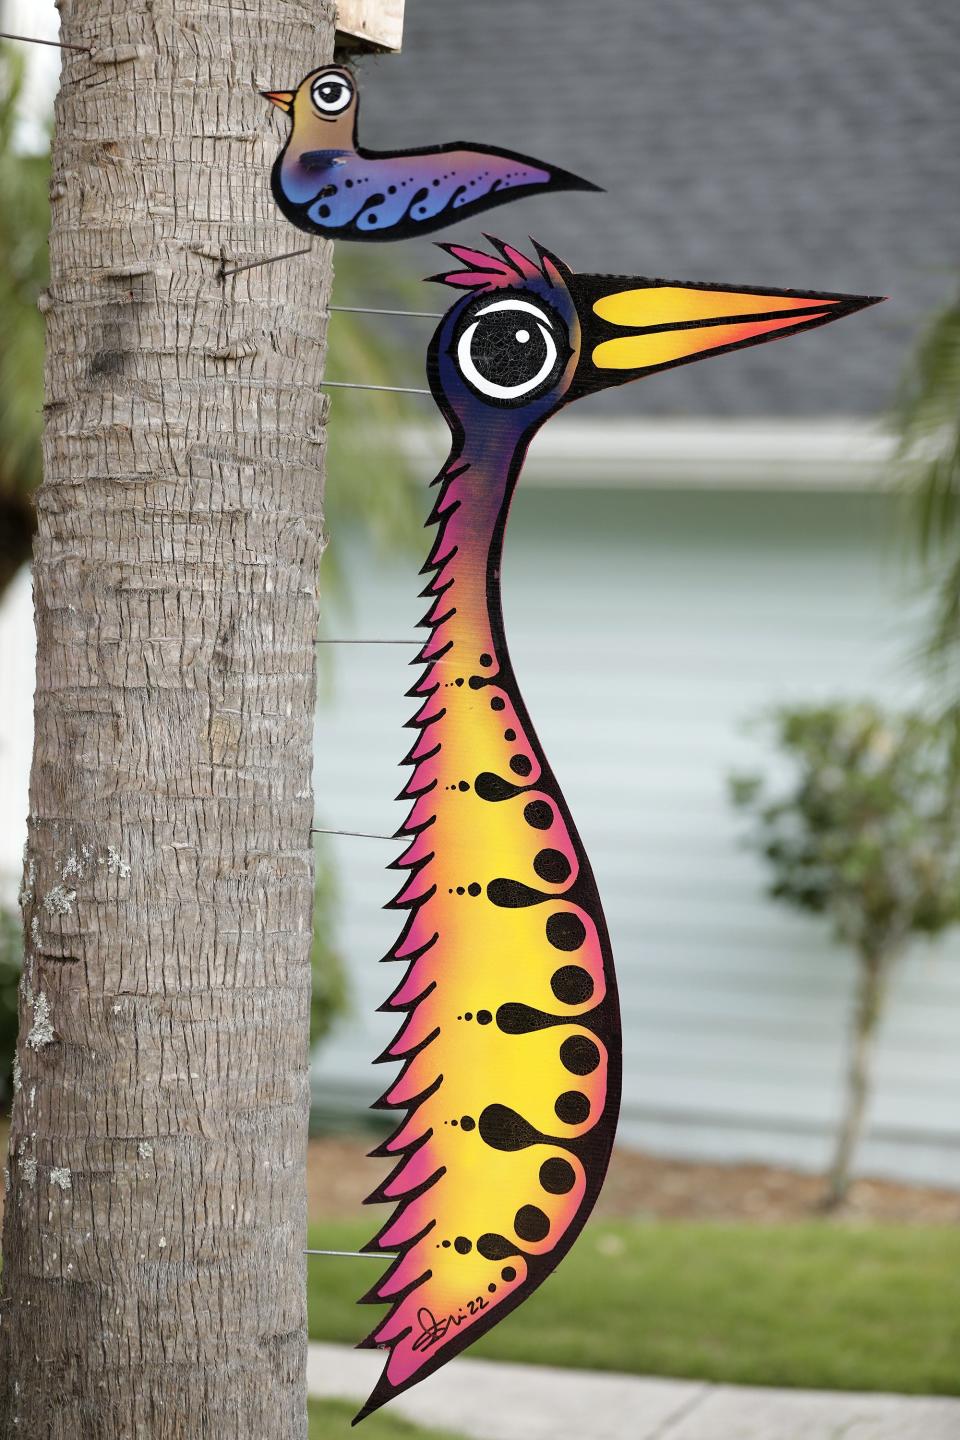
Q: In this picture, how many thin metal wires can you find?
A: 7